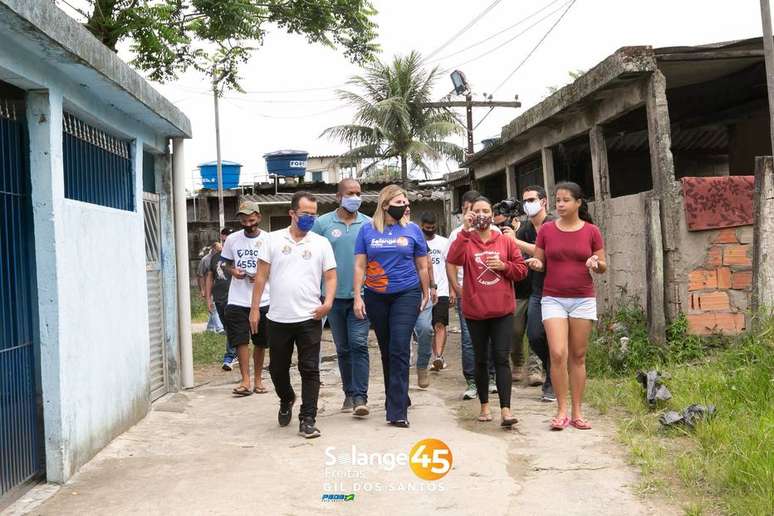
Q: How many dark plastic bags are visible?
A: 2